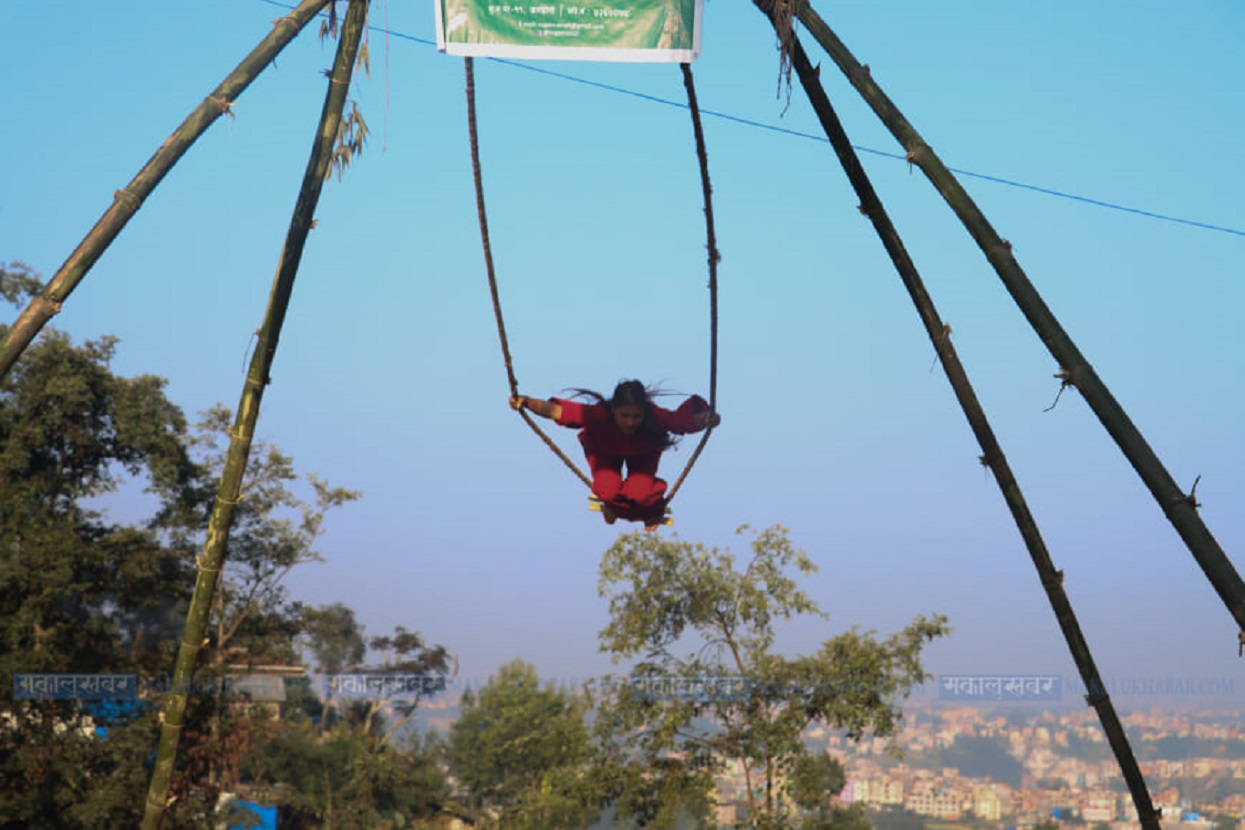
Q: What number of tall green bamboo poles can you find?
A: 4